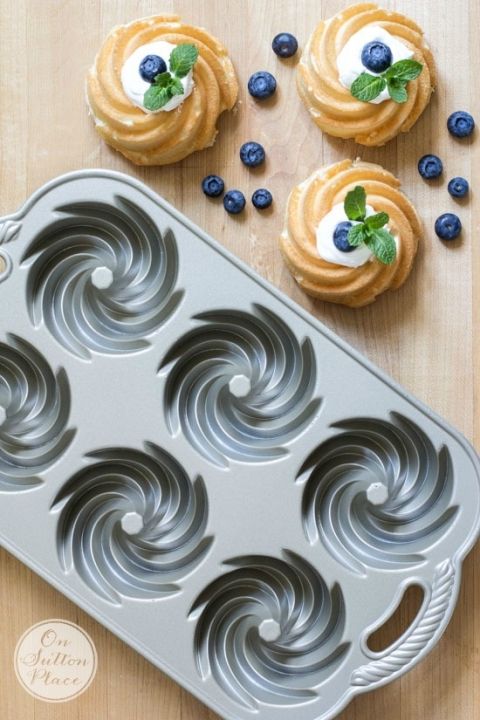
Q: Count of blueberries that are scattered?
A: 10